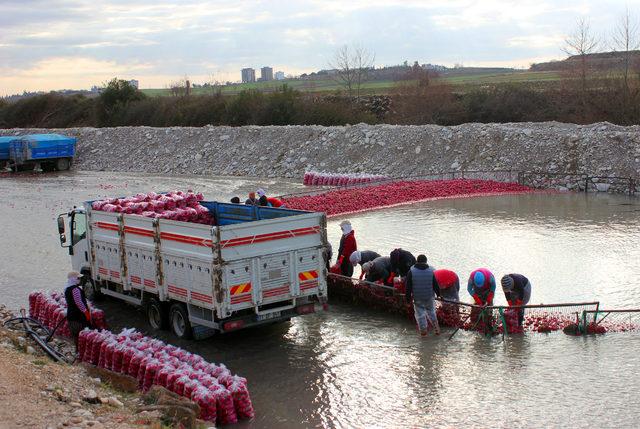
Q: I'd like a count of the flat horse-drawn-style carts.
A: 0